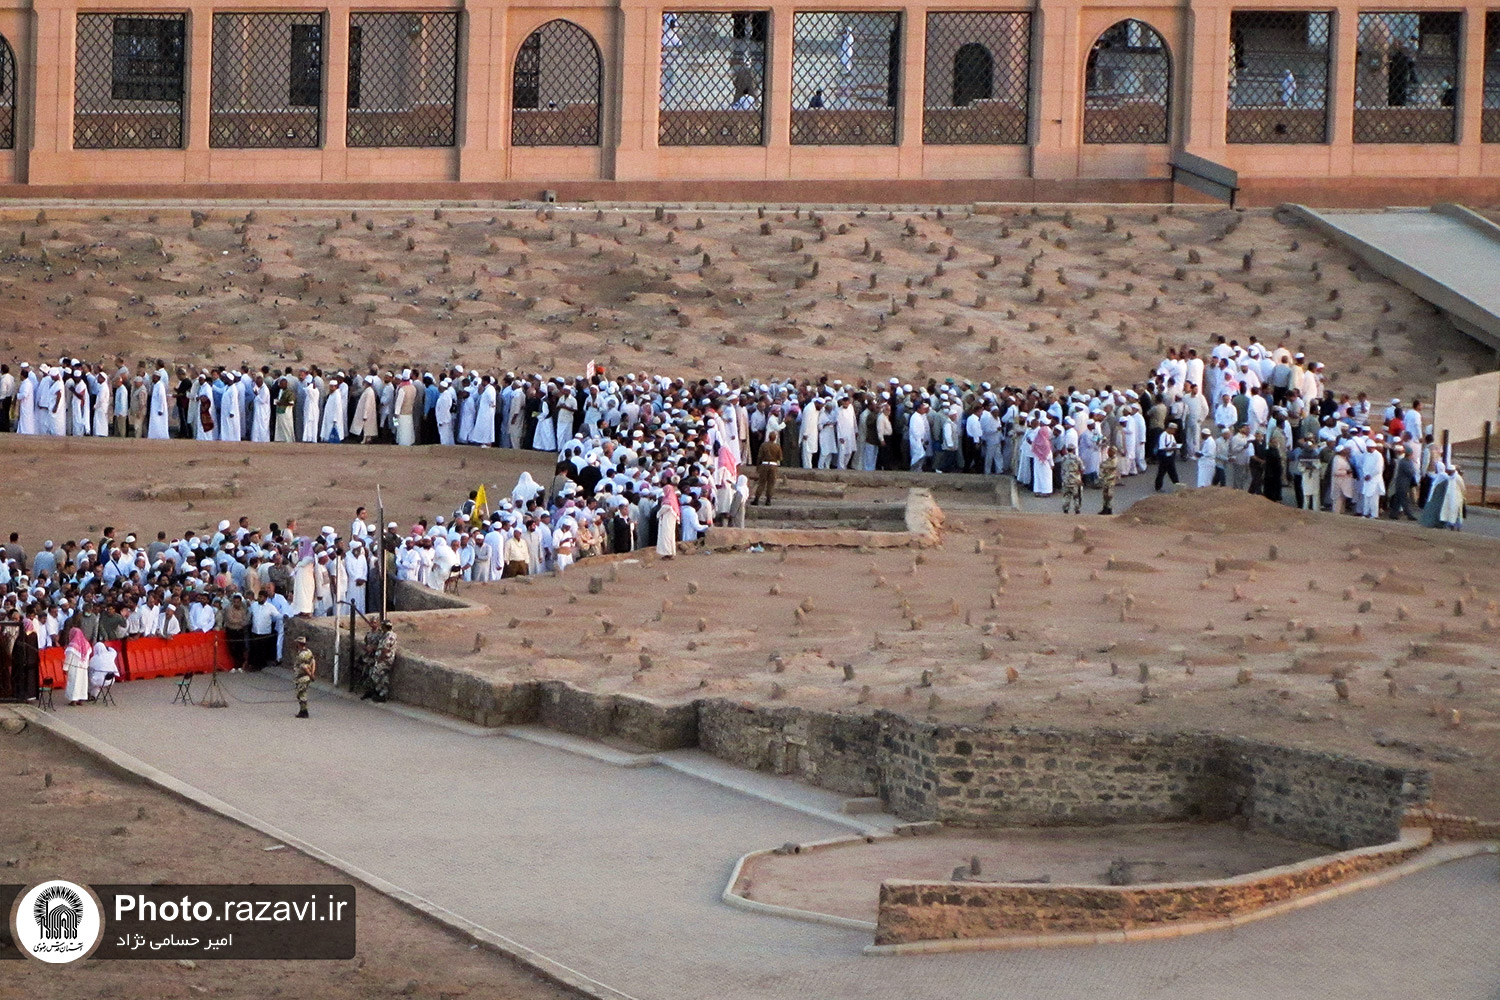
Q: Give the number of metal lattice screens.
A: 12